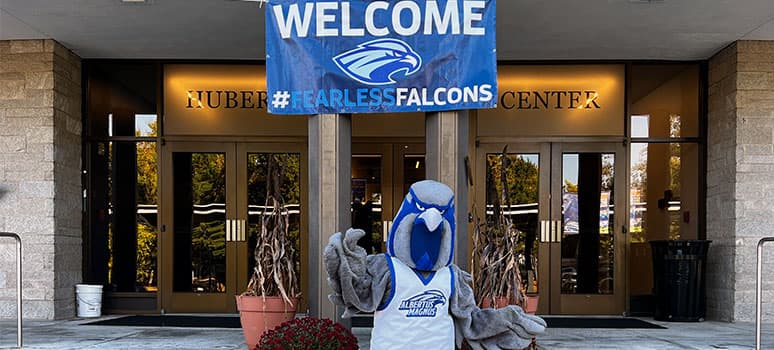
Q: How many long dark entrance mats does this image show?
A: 2